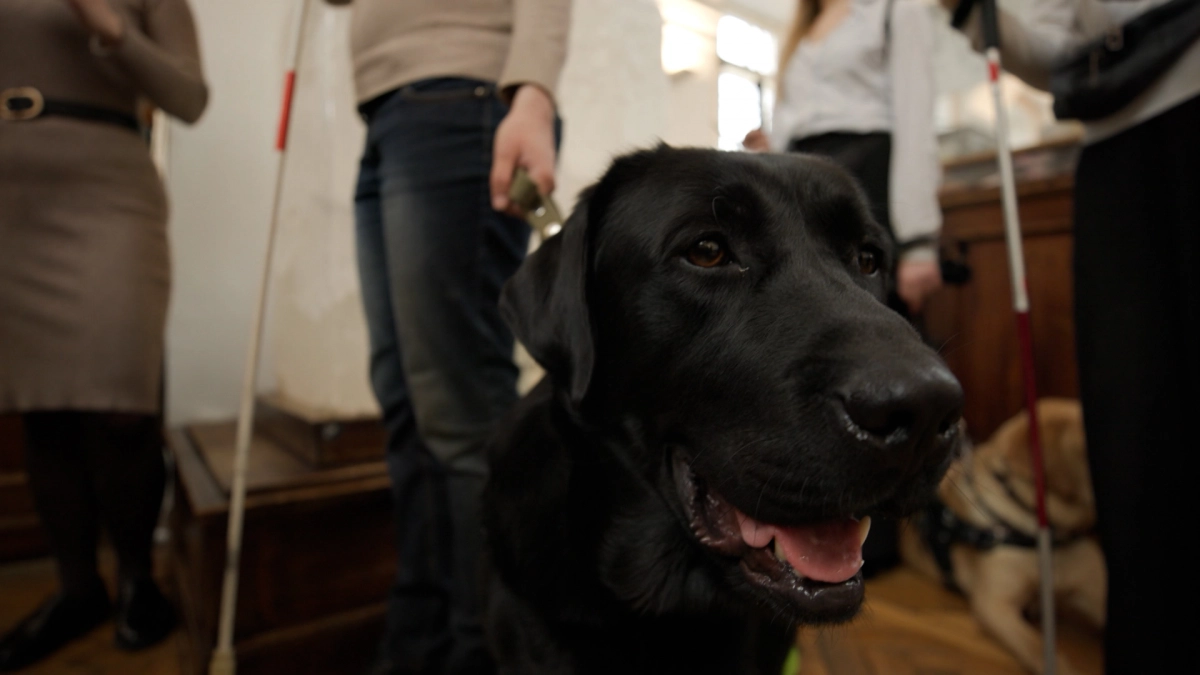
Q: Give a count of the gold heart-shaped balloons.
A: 0